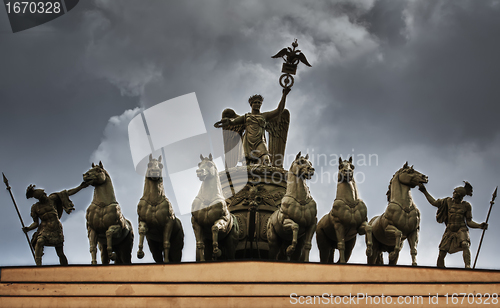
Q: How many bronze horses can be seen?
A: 6